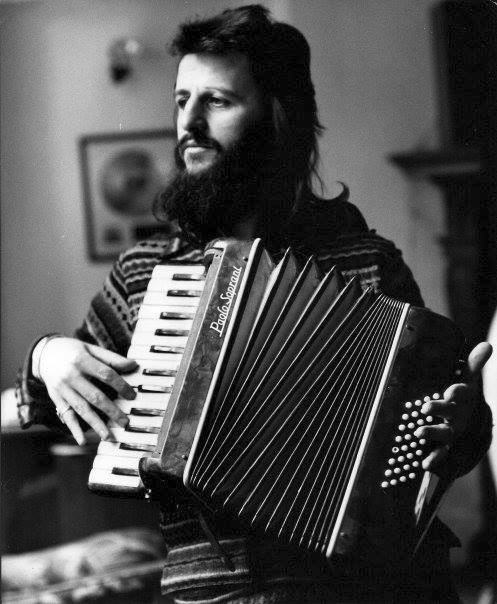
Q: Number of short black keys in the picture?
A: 11